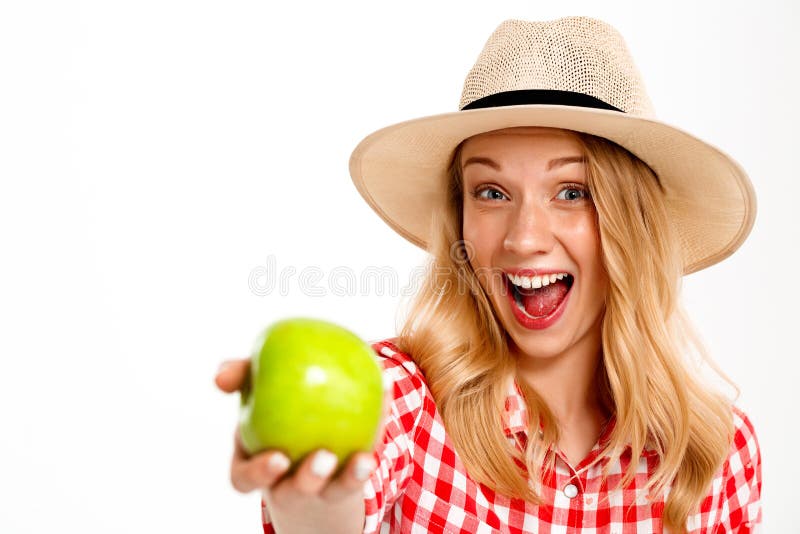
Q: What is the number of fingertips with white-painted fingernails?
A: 3